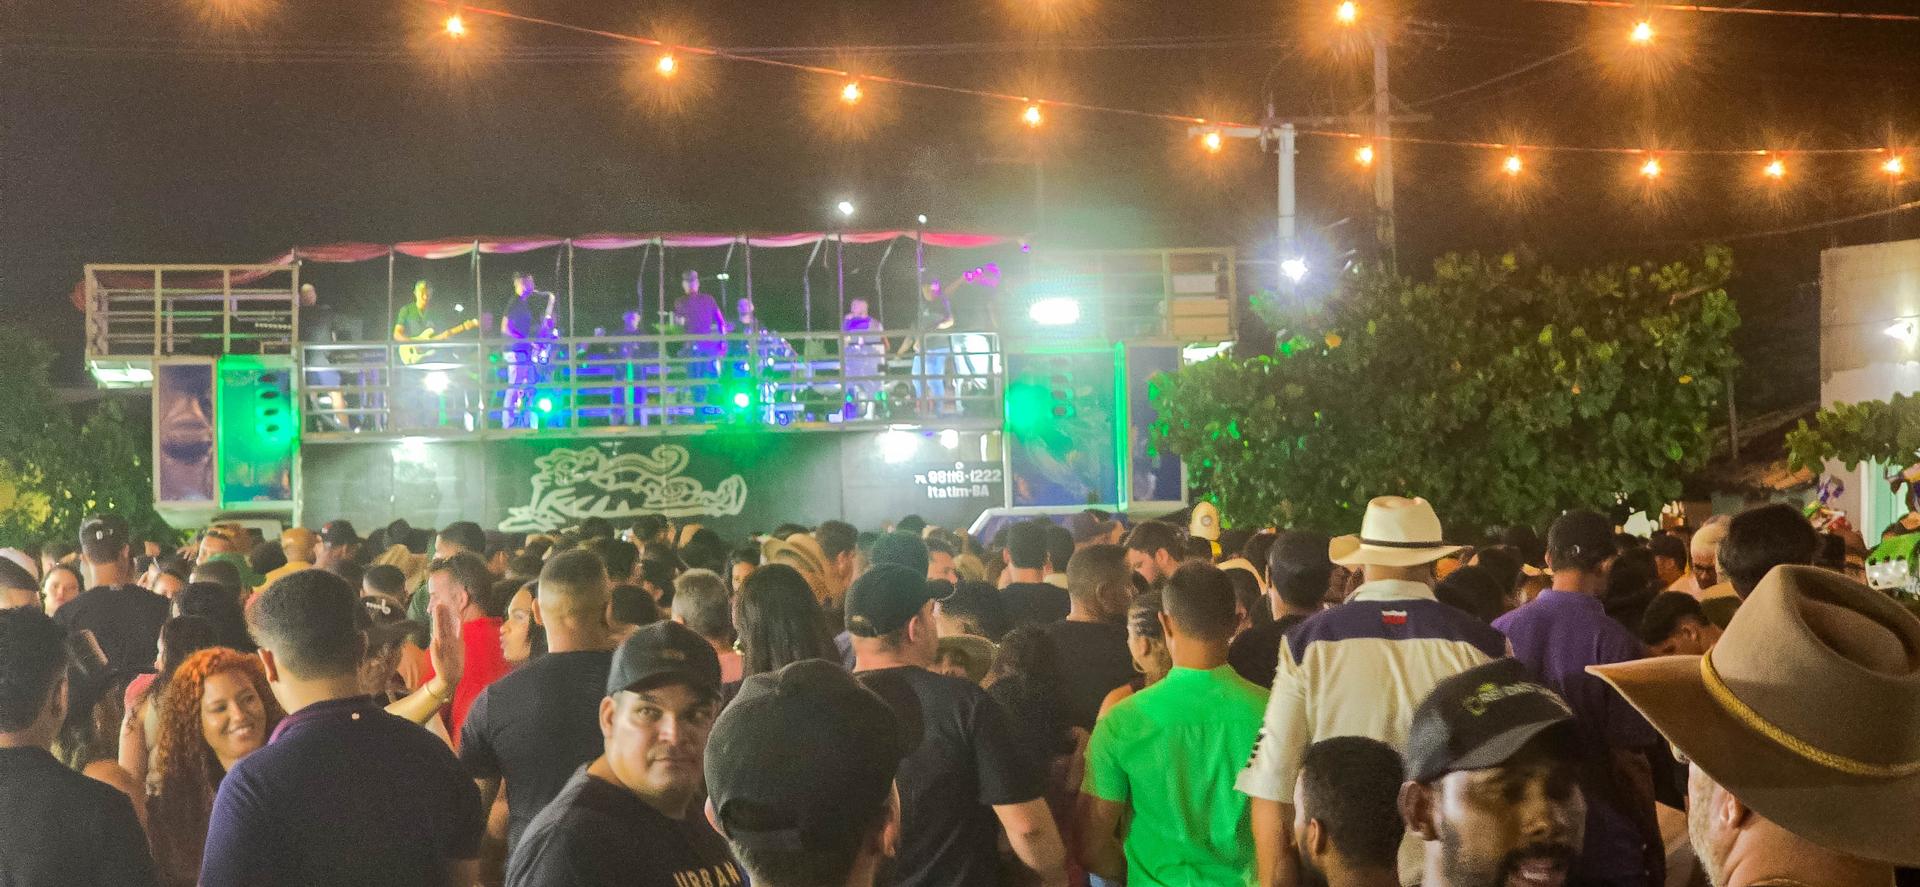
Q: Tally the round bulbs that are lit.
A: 12